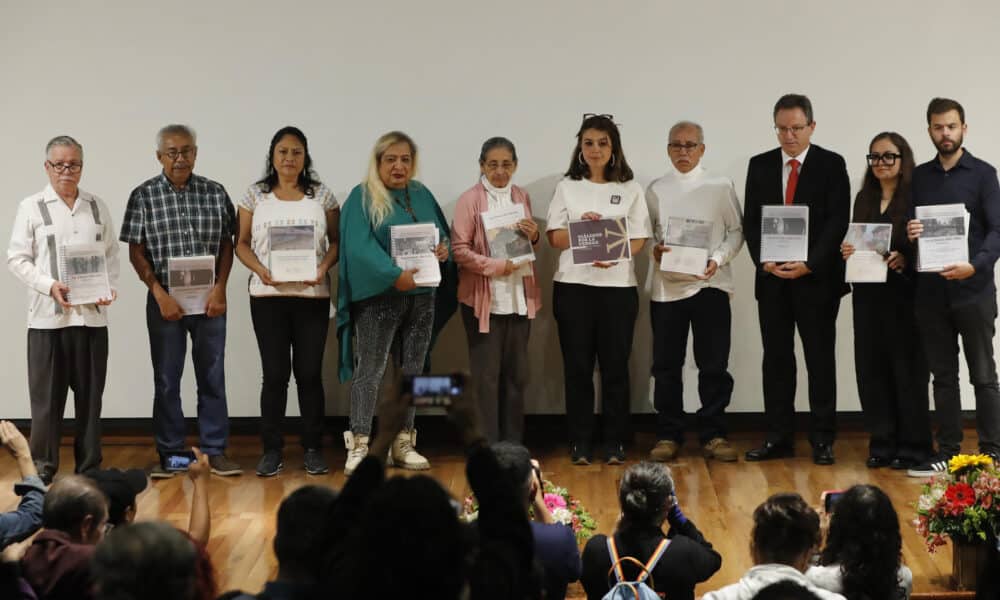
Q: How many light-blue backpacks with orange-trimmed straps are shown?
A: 1